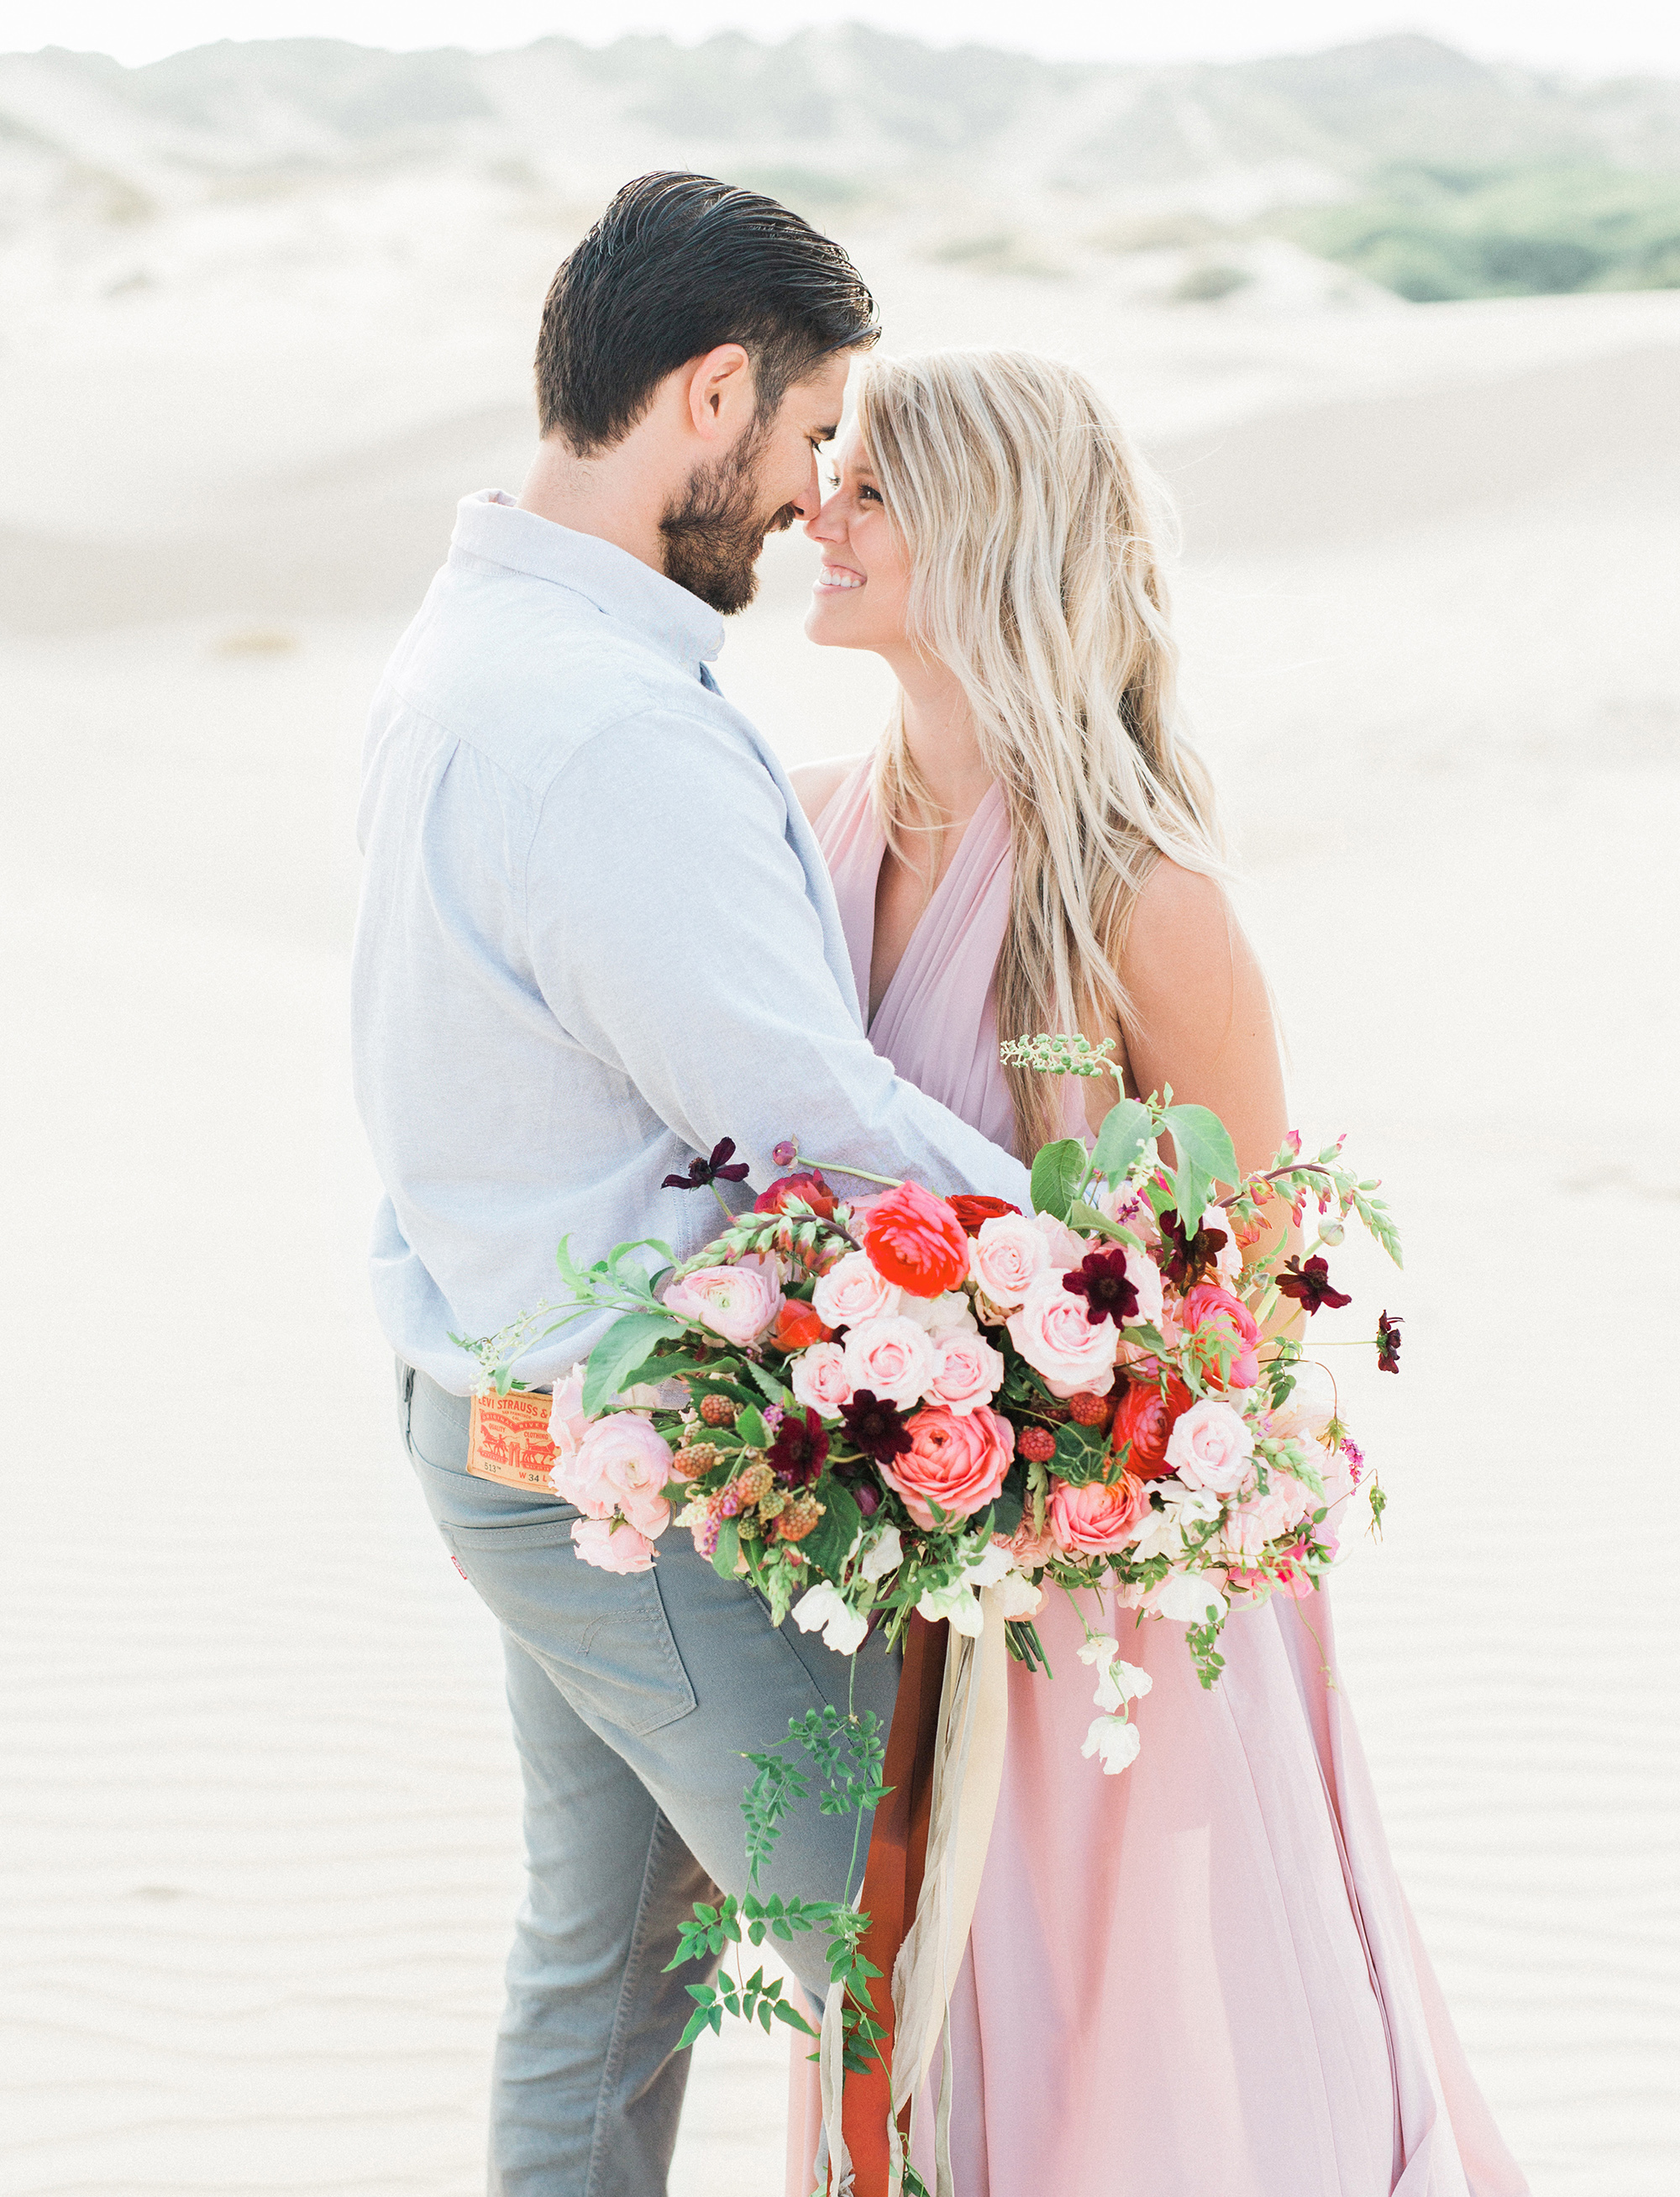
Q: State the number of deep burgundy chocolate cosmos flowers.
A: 7